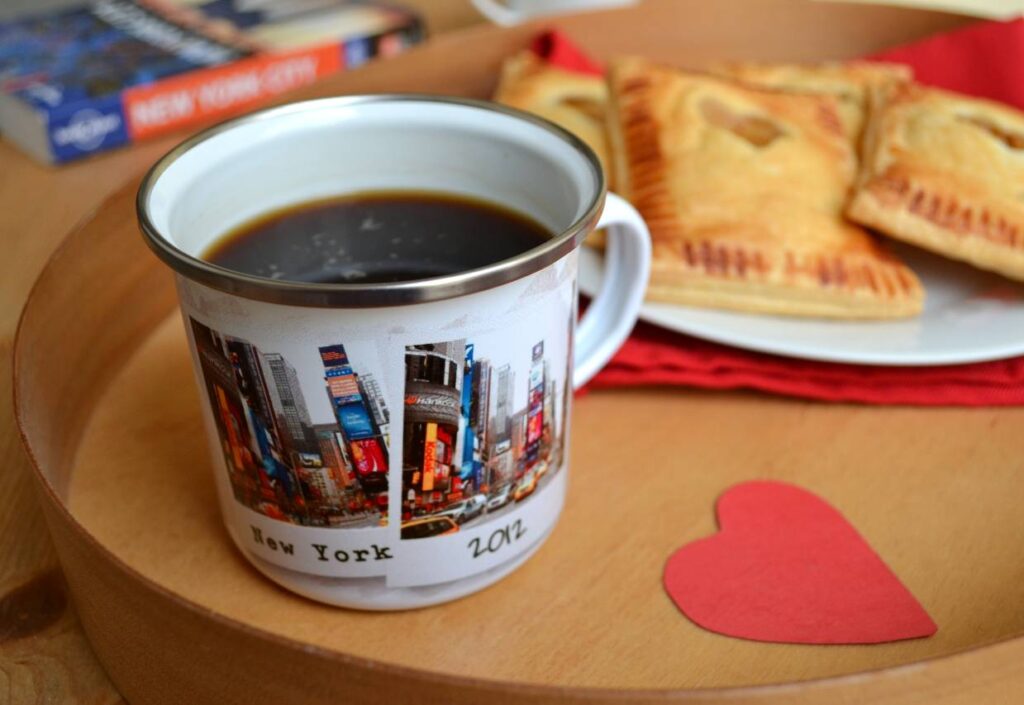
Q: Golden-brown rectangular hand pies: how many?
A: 4